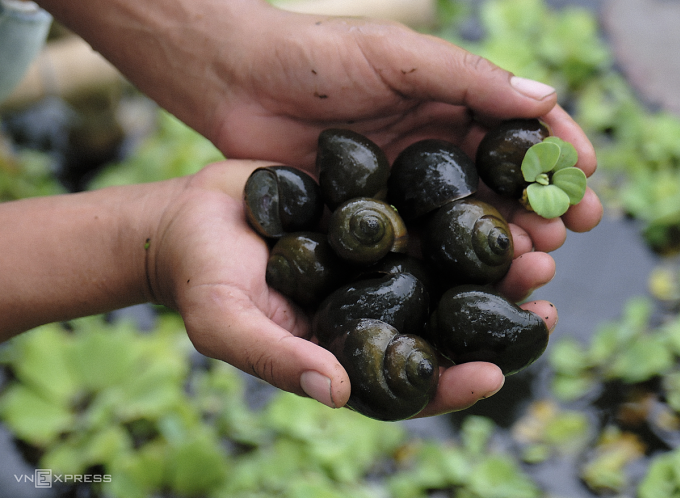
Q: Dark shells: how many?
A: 11